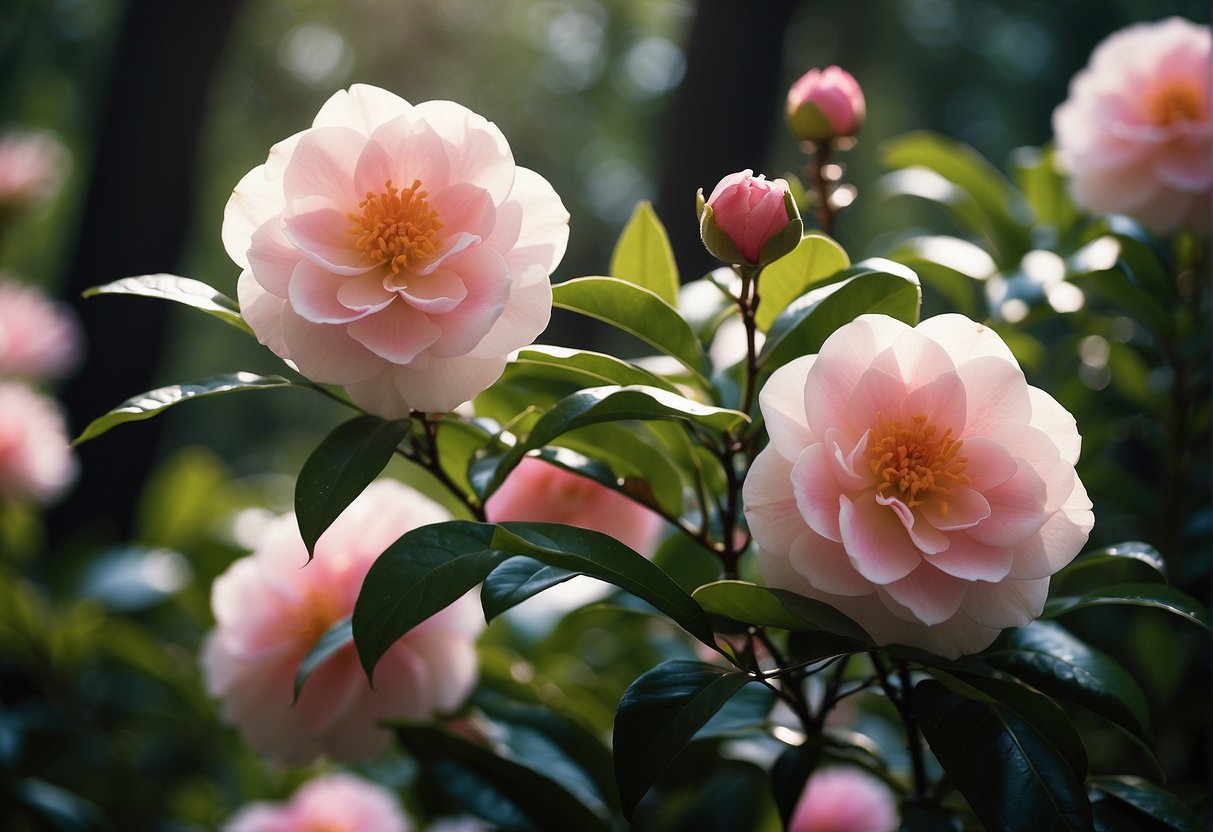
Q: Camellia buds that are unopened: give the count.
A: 2